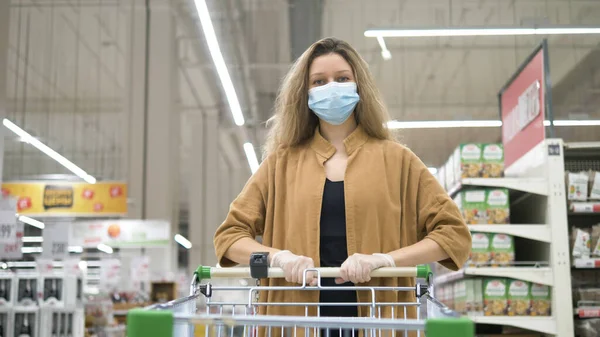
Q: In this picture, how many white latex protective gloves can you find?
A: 2